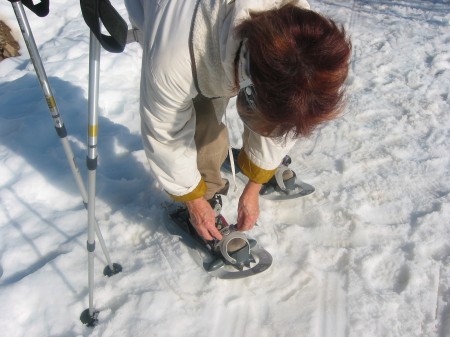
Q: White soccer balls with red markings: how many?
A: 0